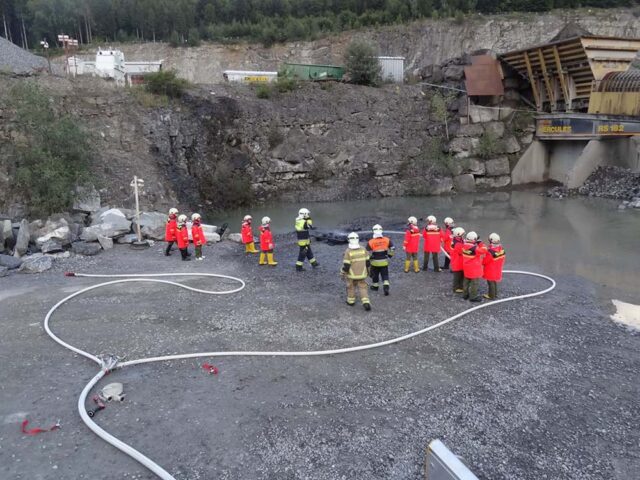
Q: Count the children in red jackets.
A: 11